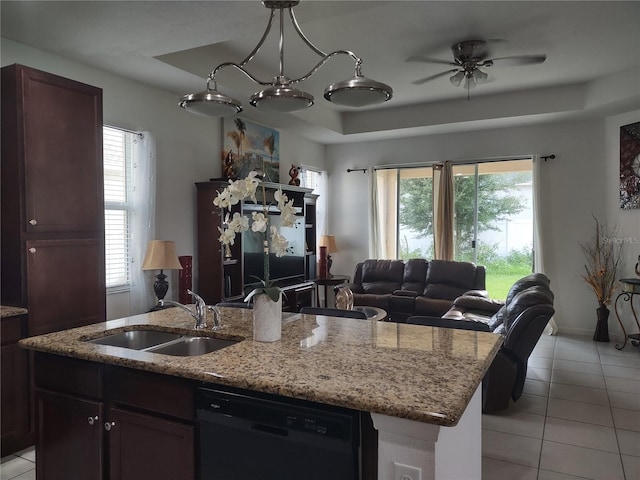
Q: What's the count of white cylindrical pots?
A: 1